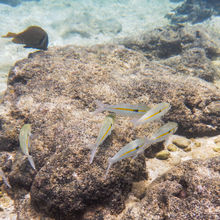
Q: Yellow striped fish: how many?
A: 6